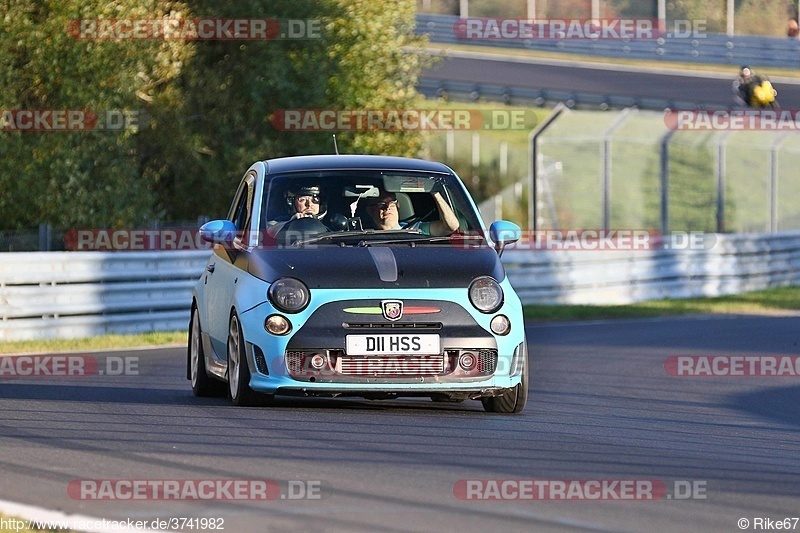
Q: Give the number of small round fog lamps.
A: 2